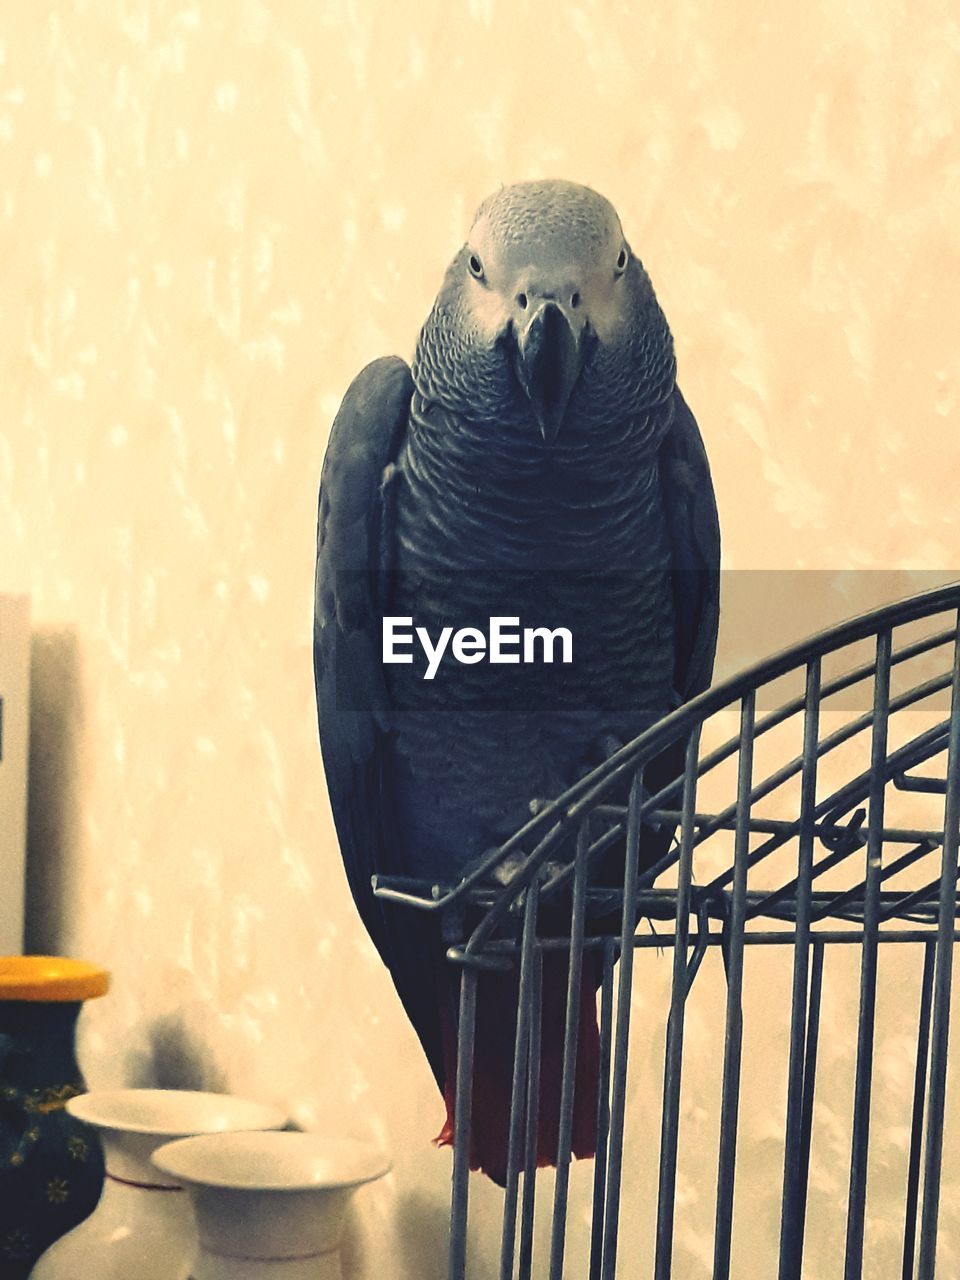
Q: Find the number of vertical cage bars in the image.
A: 13